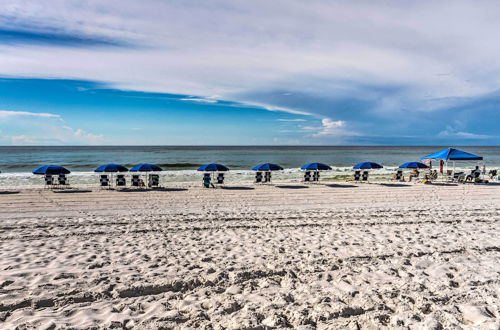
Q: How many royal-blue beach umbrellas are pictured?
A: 8